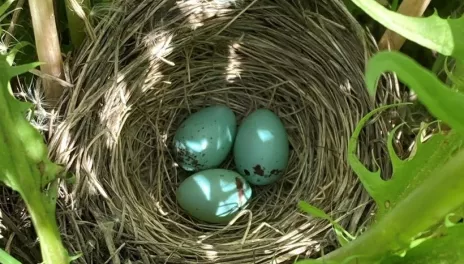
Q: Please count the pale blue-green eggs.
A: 3